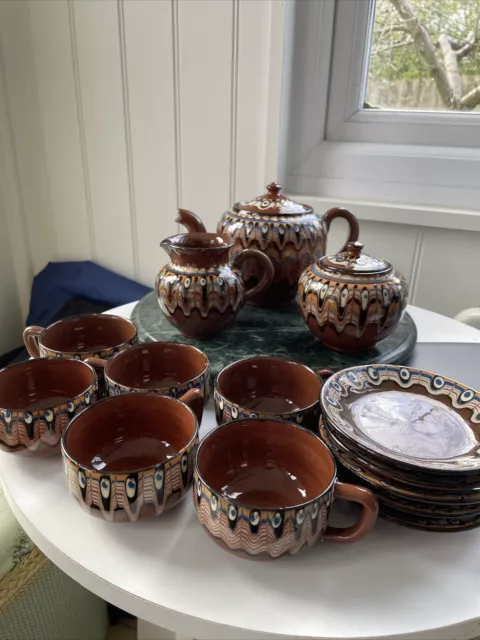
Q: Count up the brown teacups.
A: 6